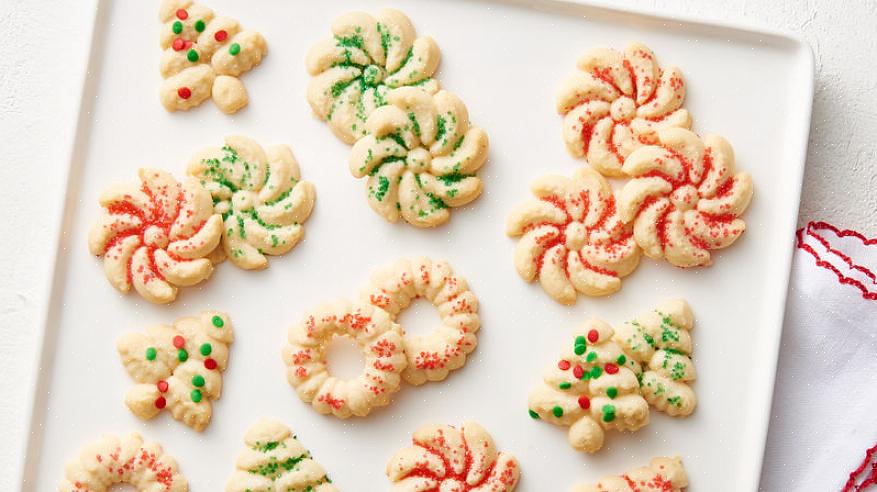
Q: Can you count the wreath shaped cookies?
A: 3